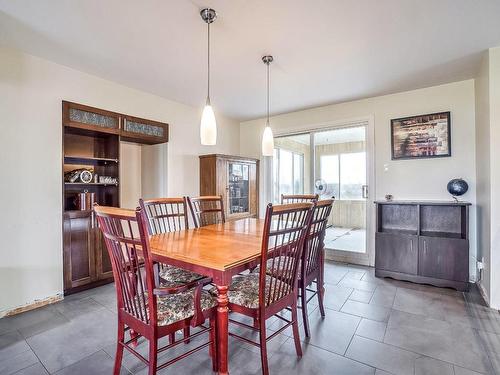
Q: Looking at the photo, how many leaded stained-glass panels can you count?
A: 2